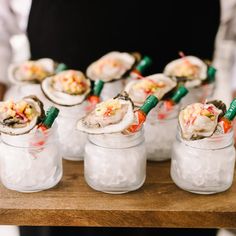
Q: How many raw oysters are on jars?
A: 8